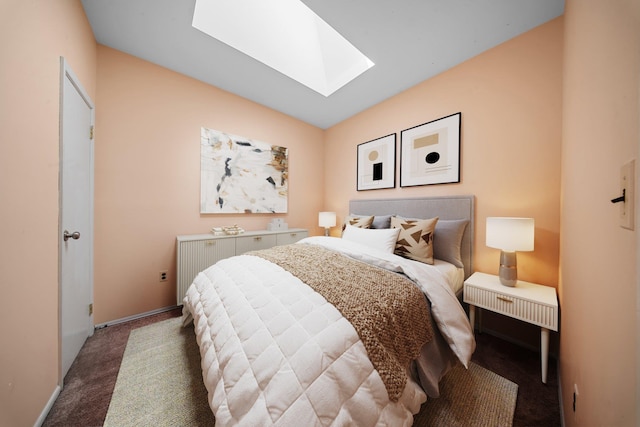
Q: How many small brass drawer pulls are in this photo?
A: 4